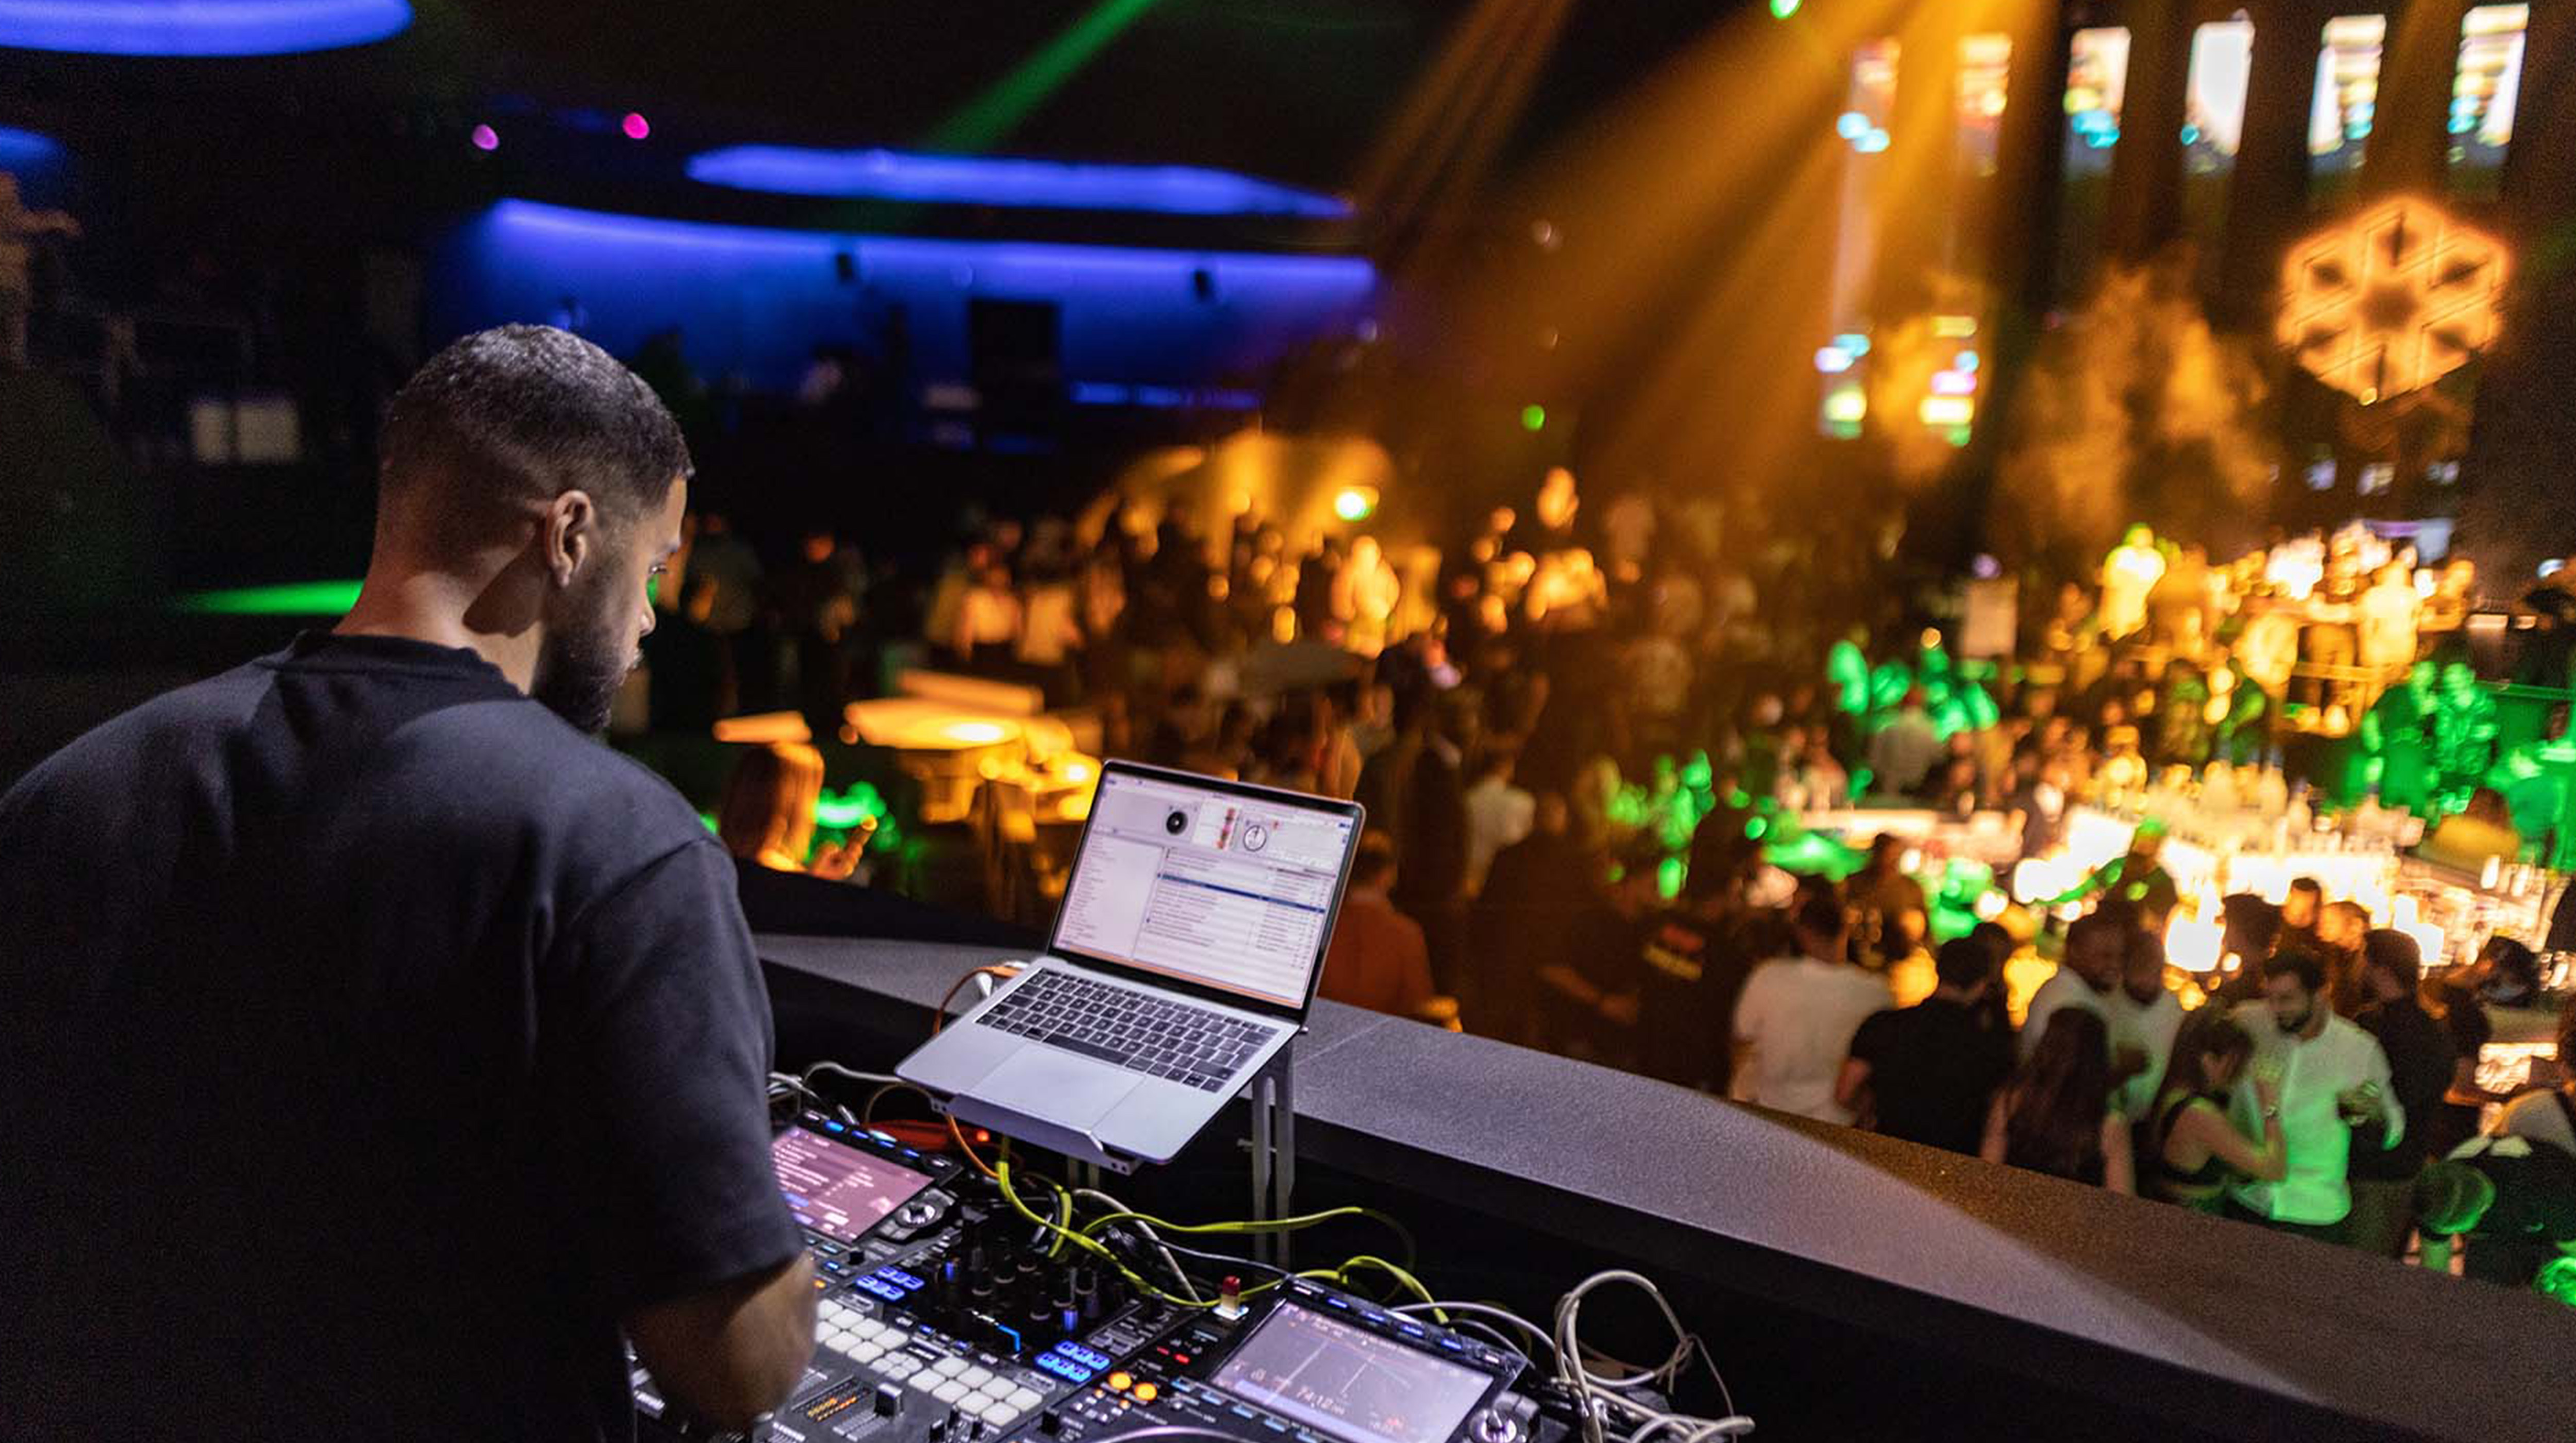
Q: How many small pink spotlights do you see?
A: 2